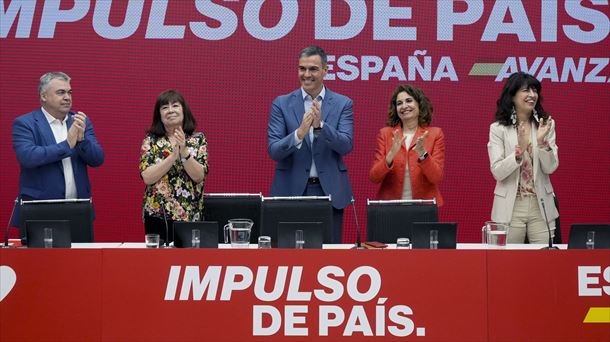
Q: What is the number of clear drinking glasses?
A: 3